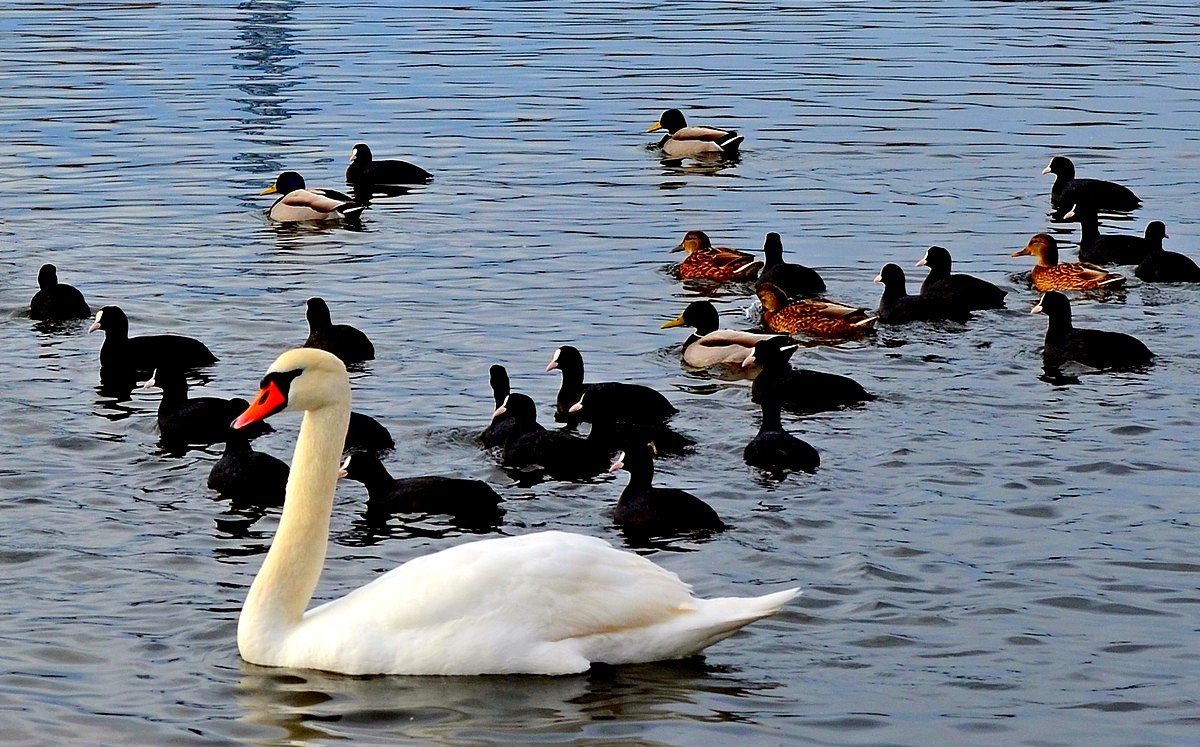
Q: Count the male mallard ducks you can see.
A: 3